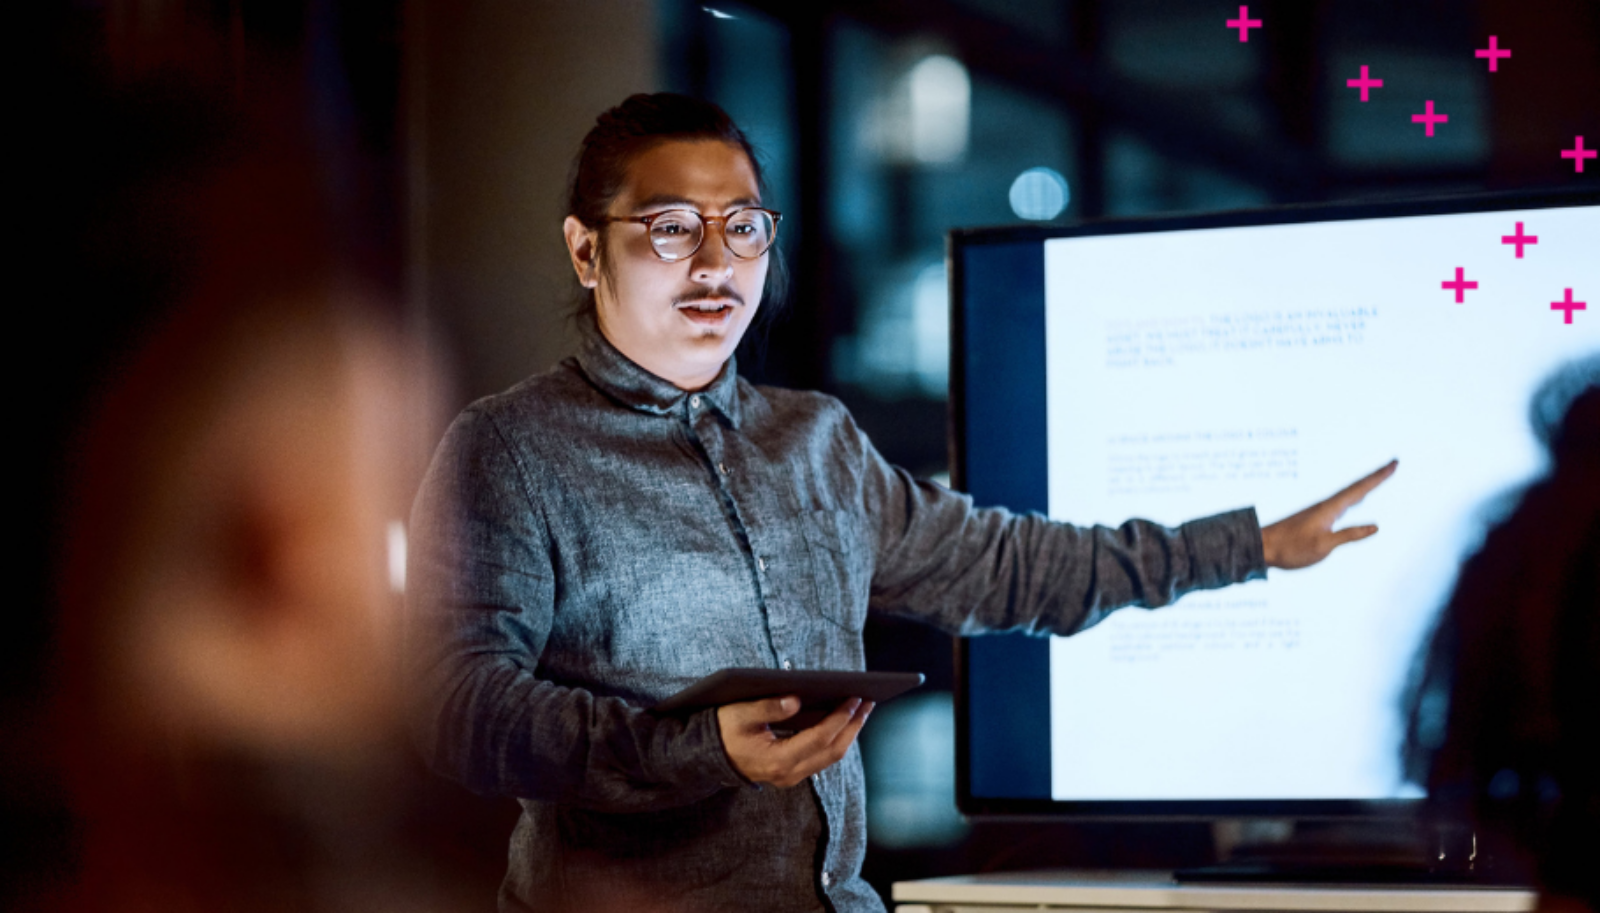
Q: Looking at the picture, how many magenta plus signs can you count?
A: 8